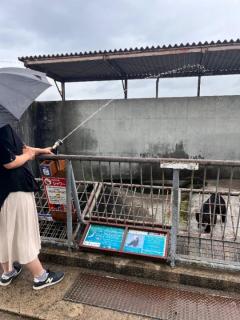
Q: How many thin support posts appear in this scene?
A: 4